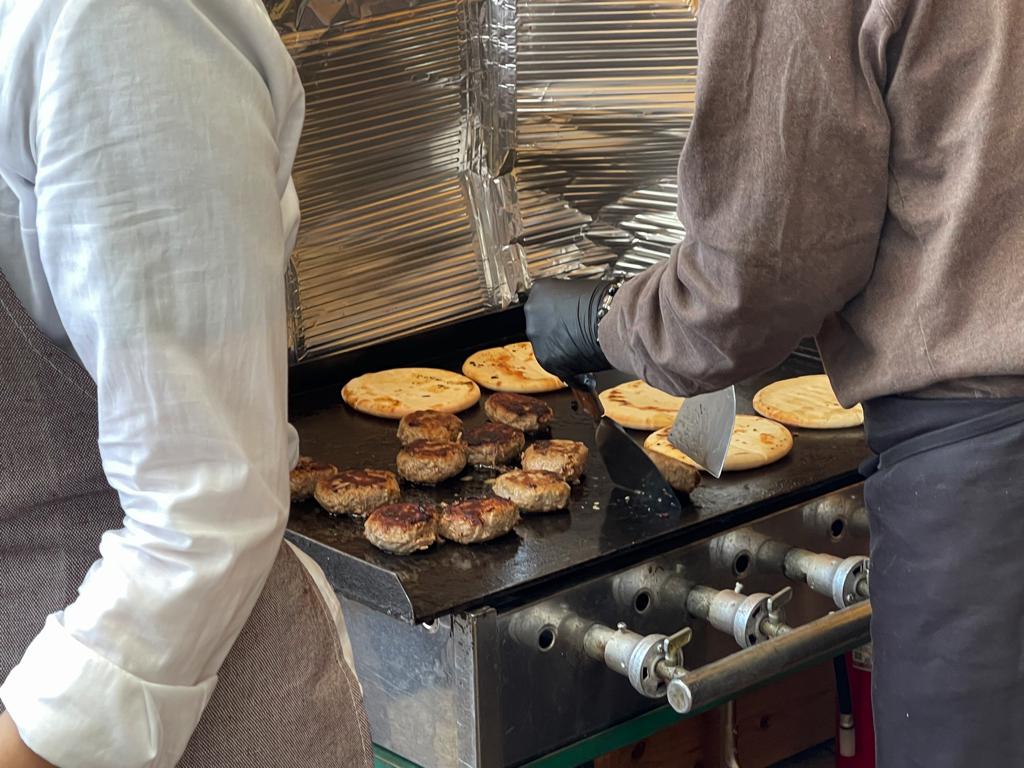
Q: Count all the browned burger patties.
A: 11